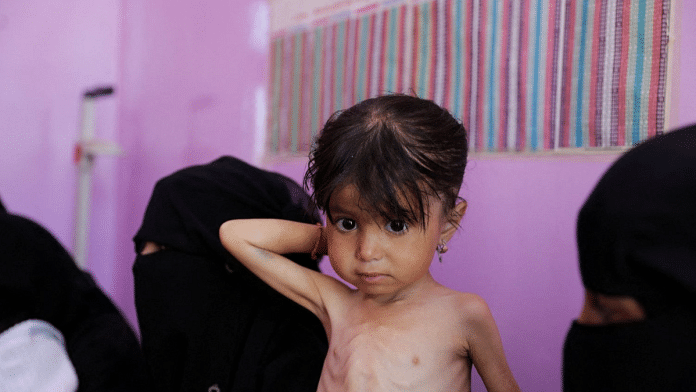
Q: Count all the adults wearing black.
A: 3